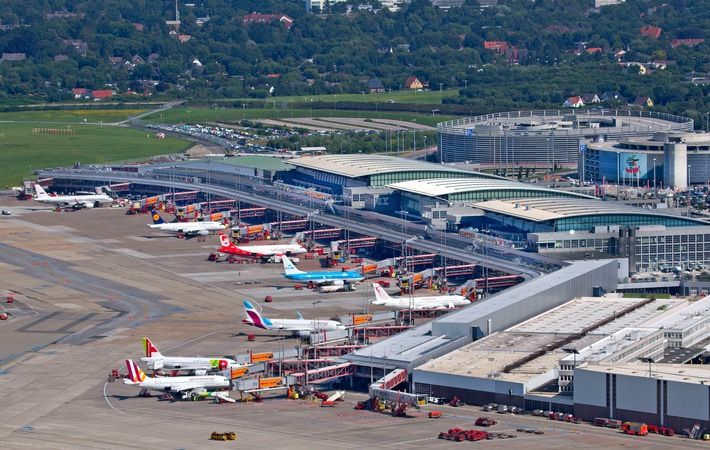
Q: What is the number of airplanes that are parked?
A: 8